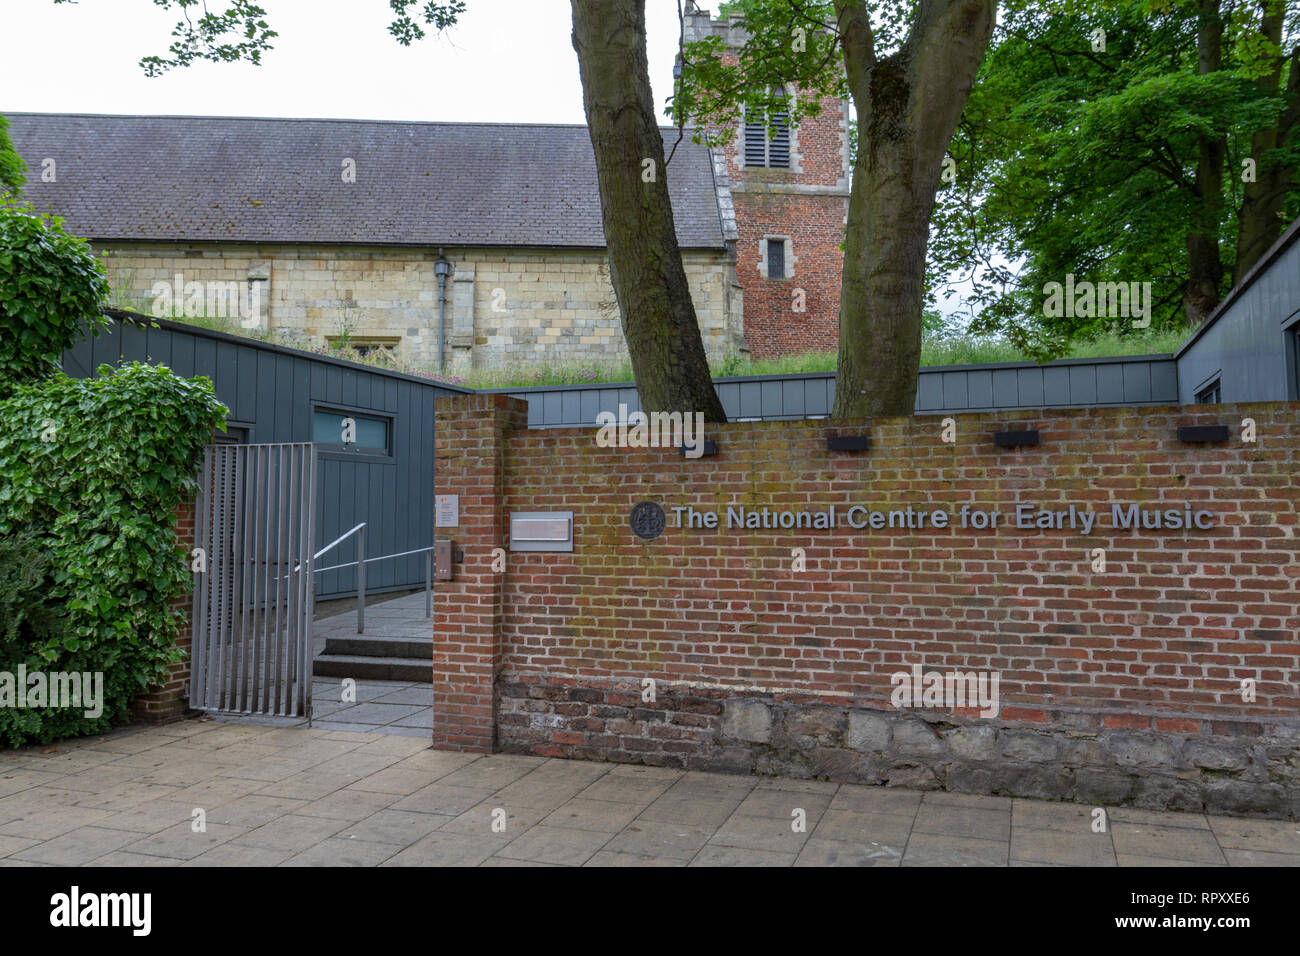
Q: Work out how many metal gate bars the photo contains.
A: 12